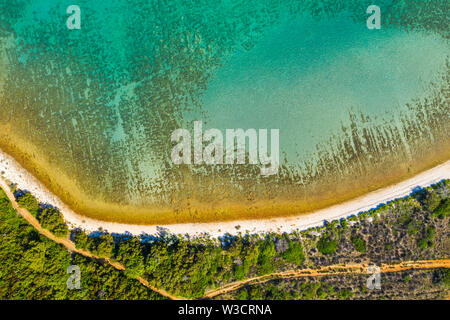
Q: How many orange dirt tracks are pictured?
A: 2